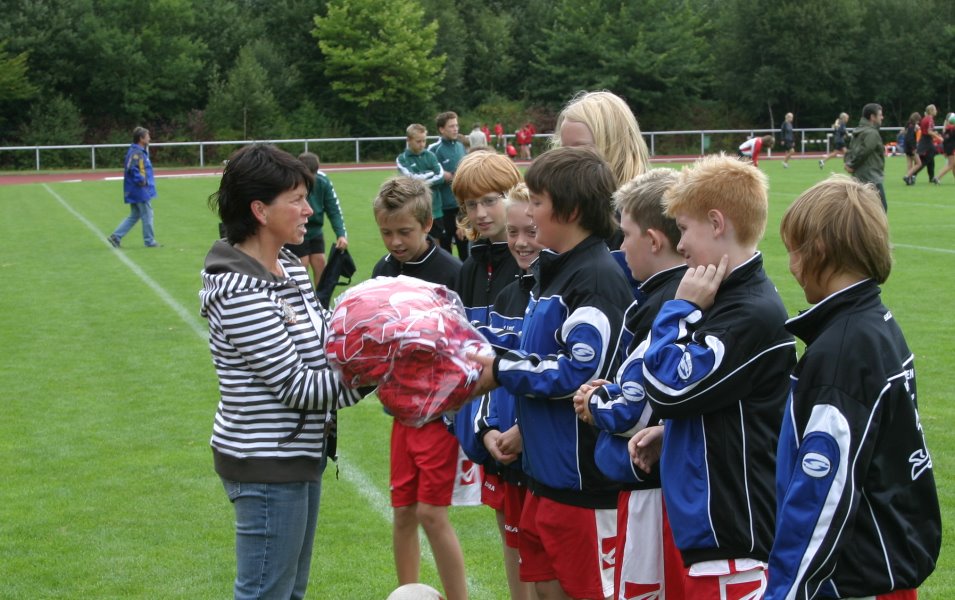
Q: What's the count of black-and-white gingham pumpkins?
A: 0